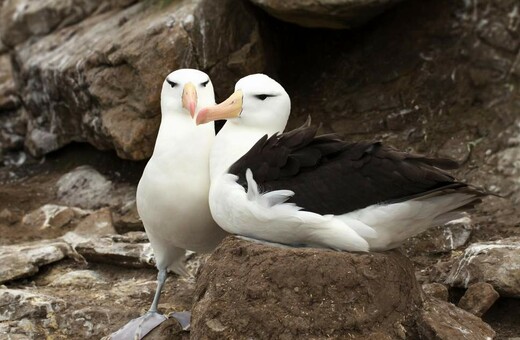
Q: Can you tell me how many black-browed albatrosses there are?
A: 2